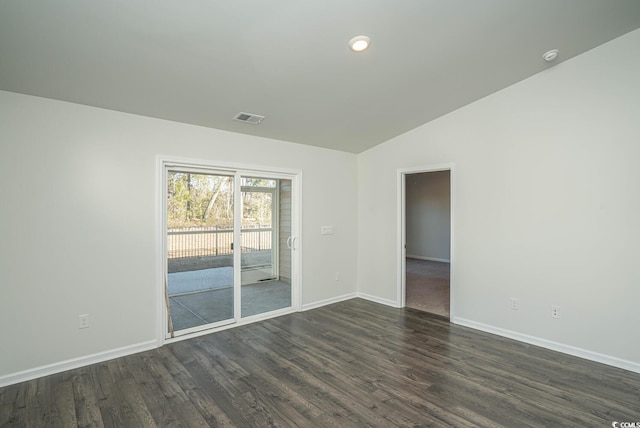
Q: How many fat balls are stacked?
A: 0